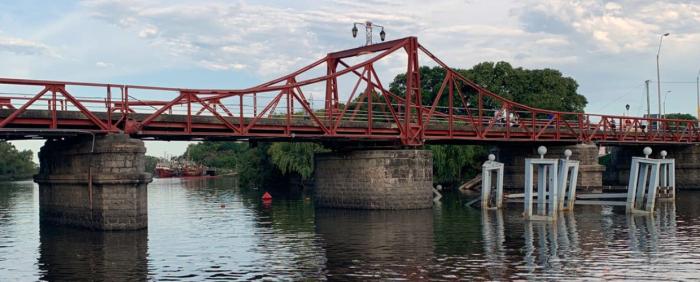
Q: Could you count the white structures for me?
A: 5